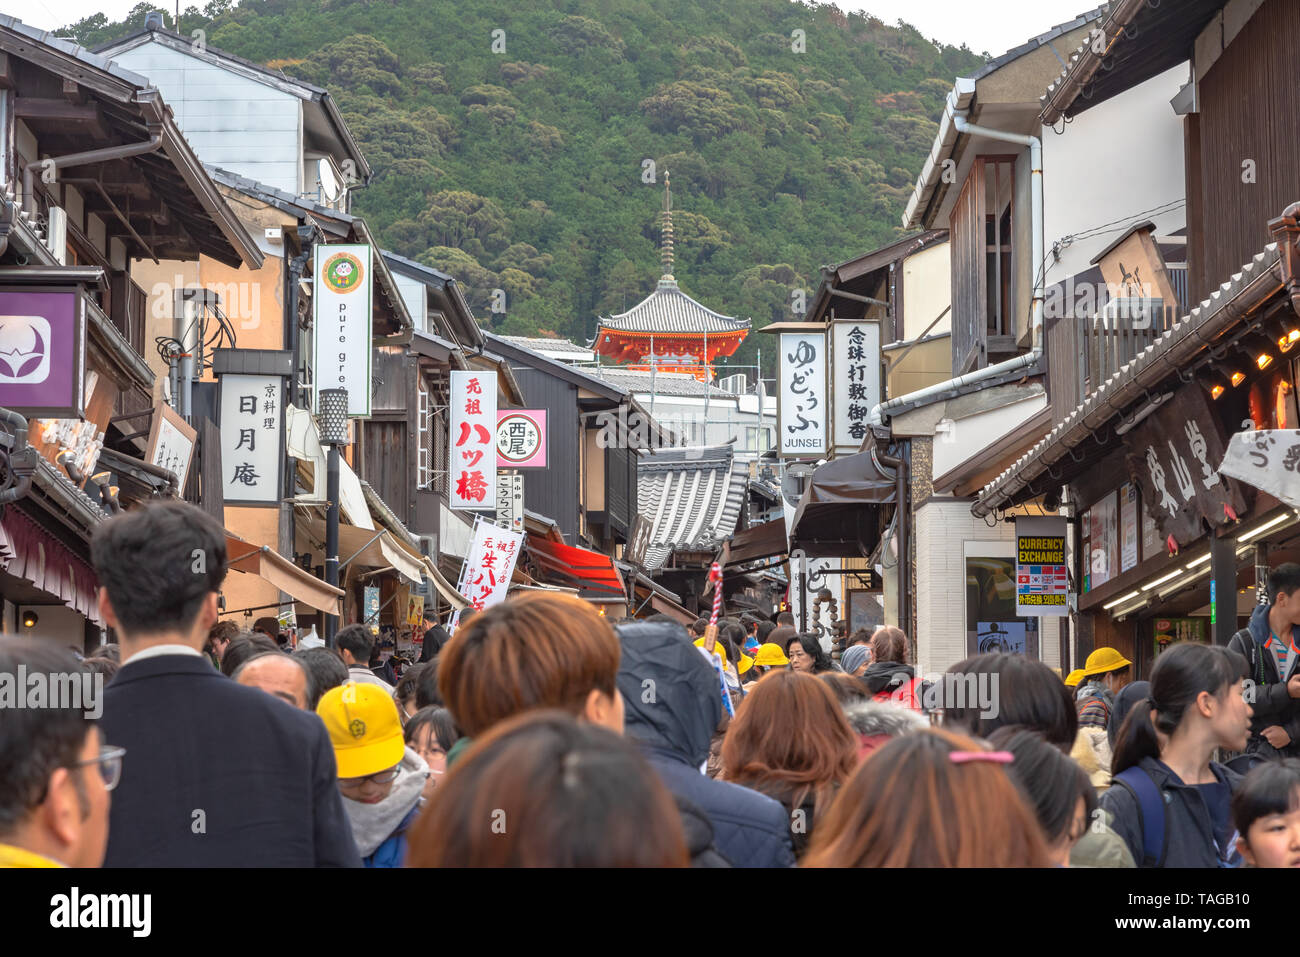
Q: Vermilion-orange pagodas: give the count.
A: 1